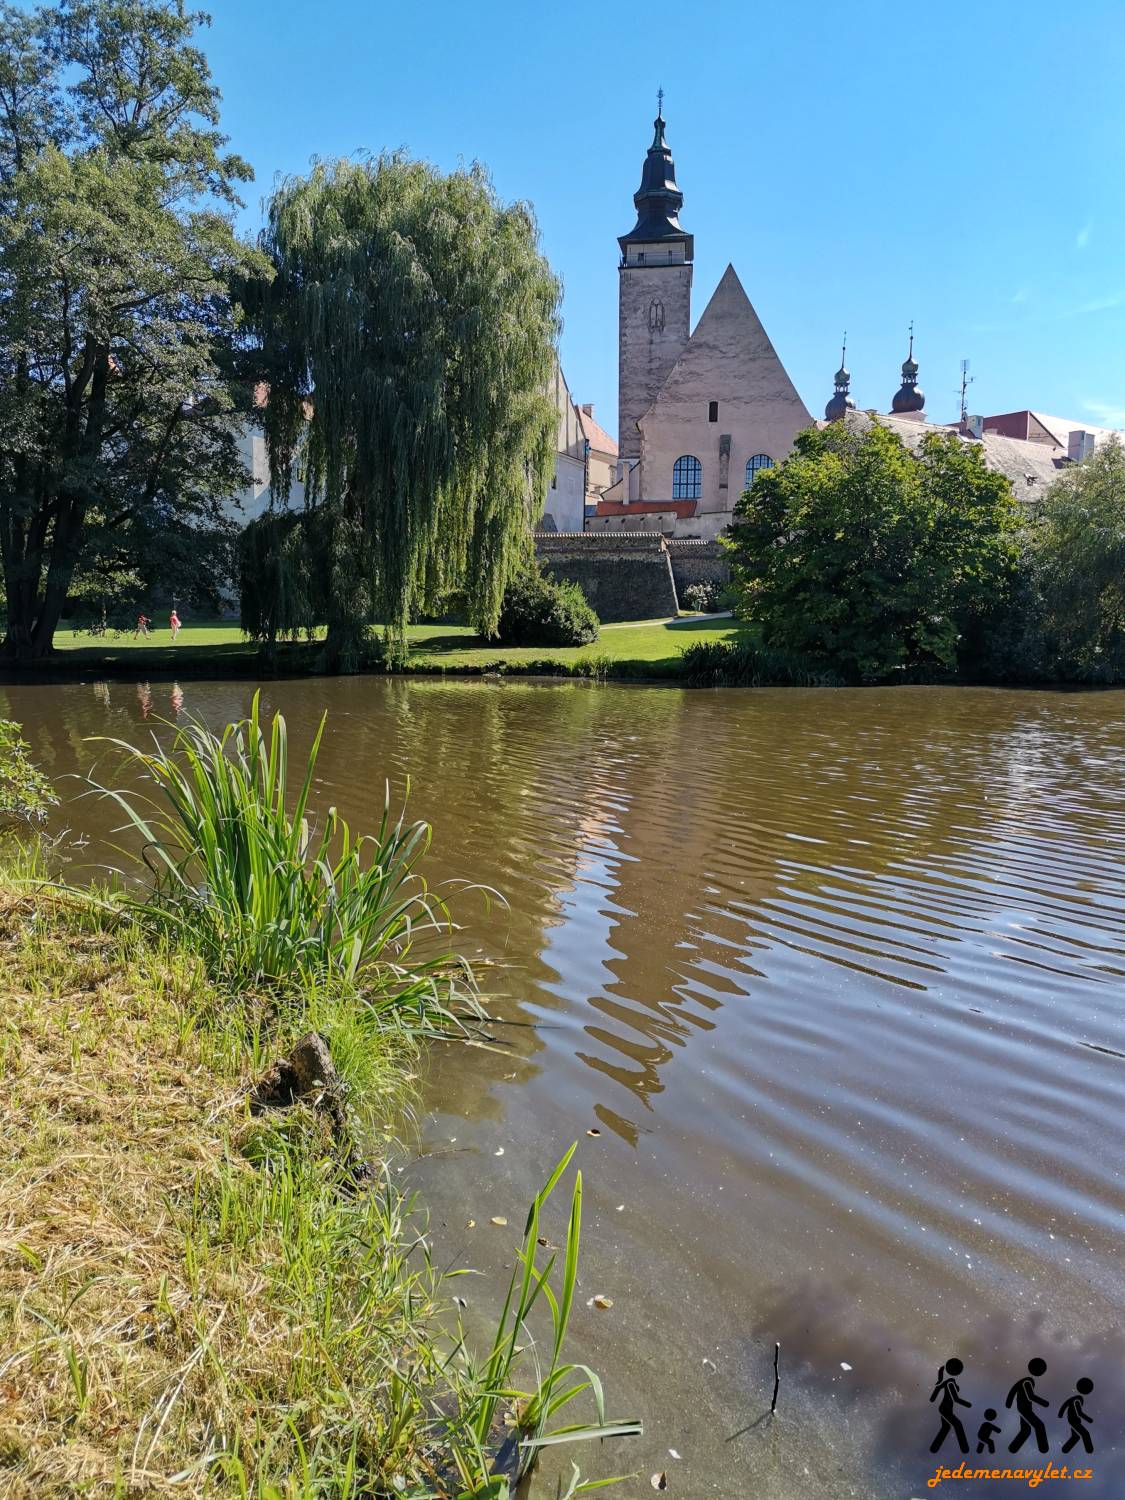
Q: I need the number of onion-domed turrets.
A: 2